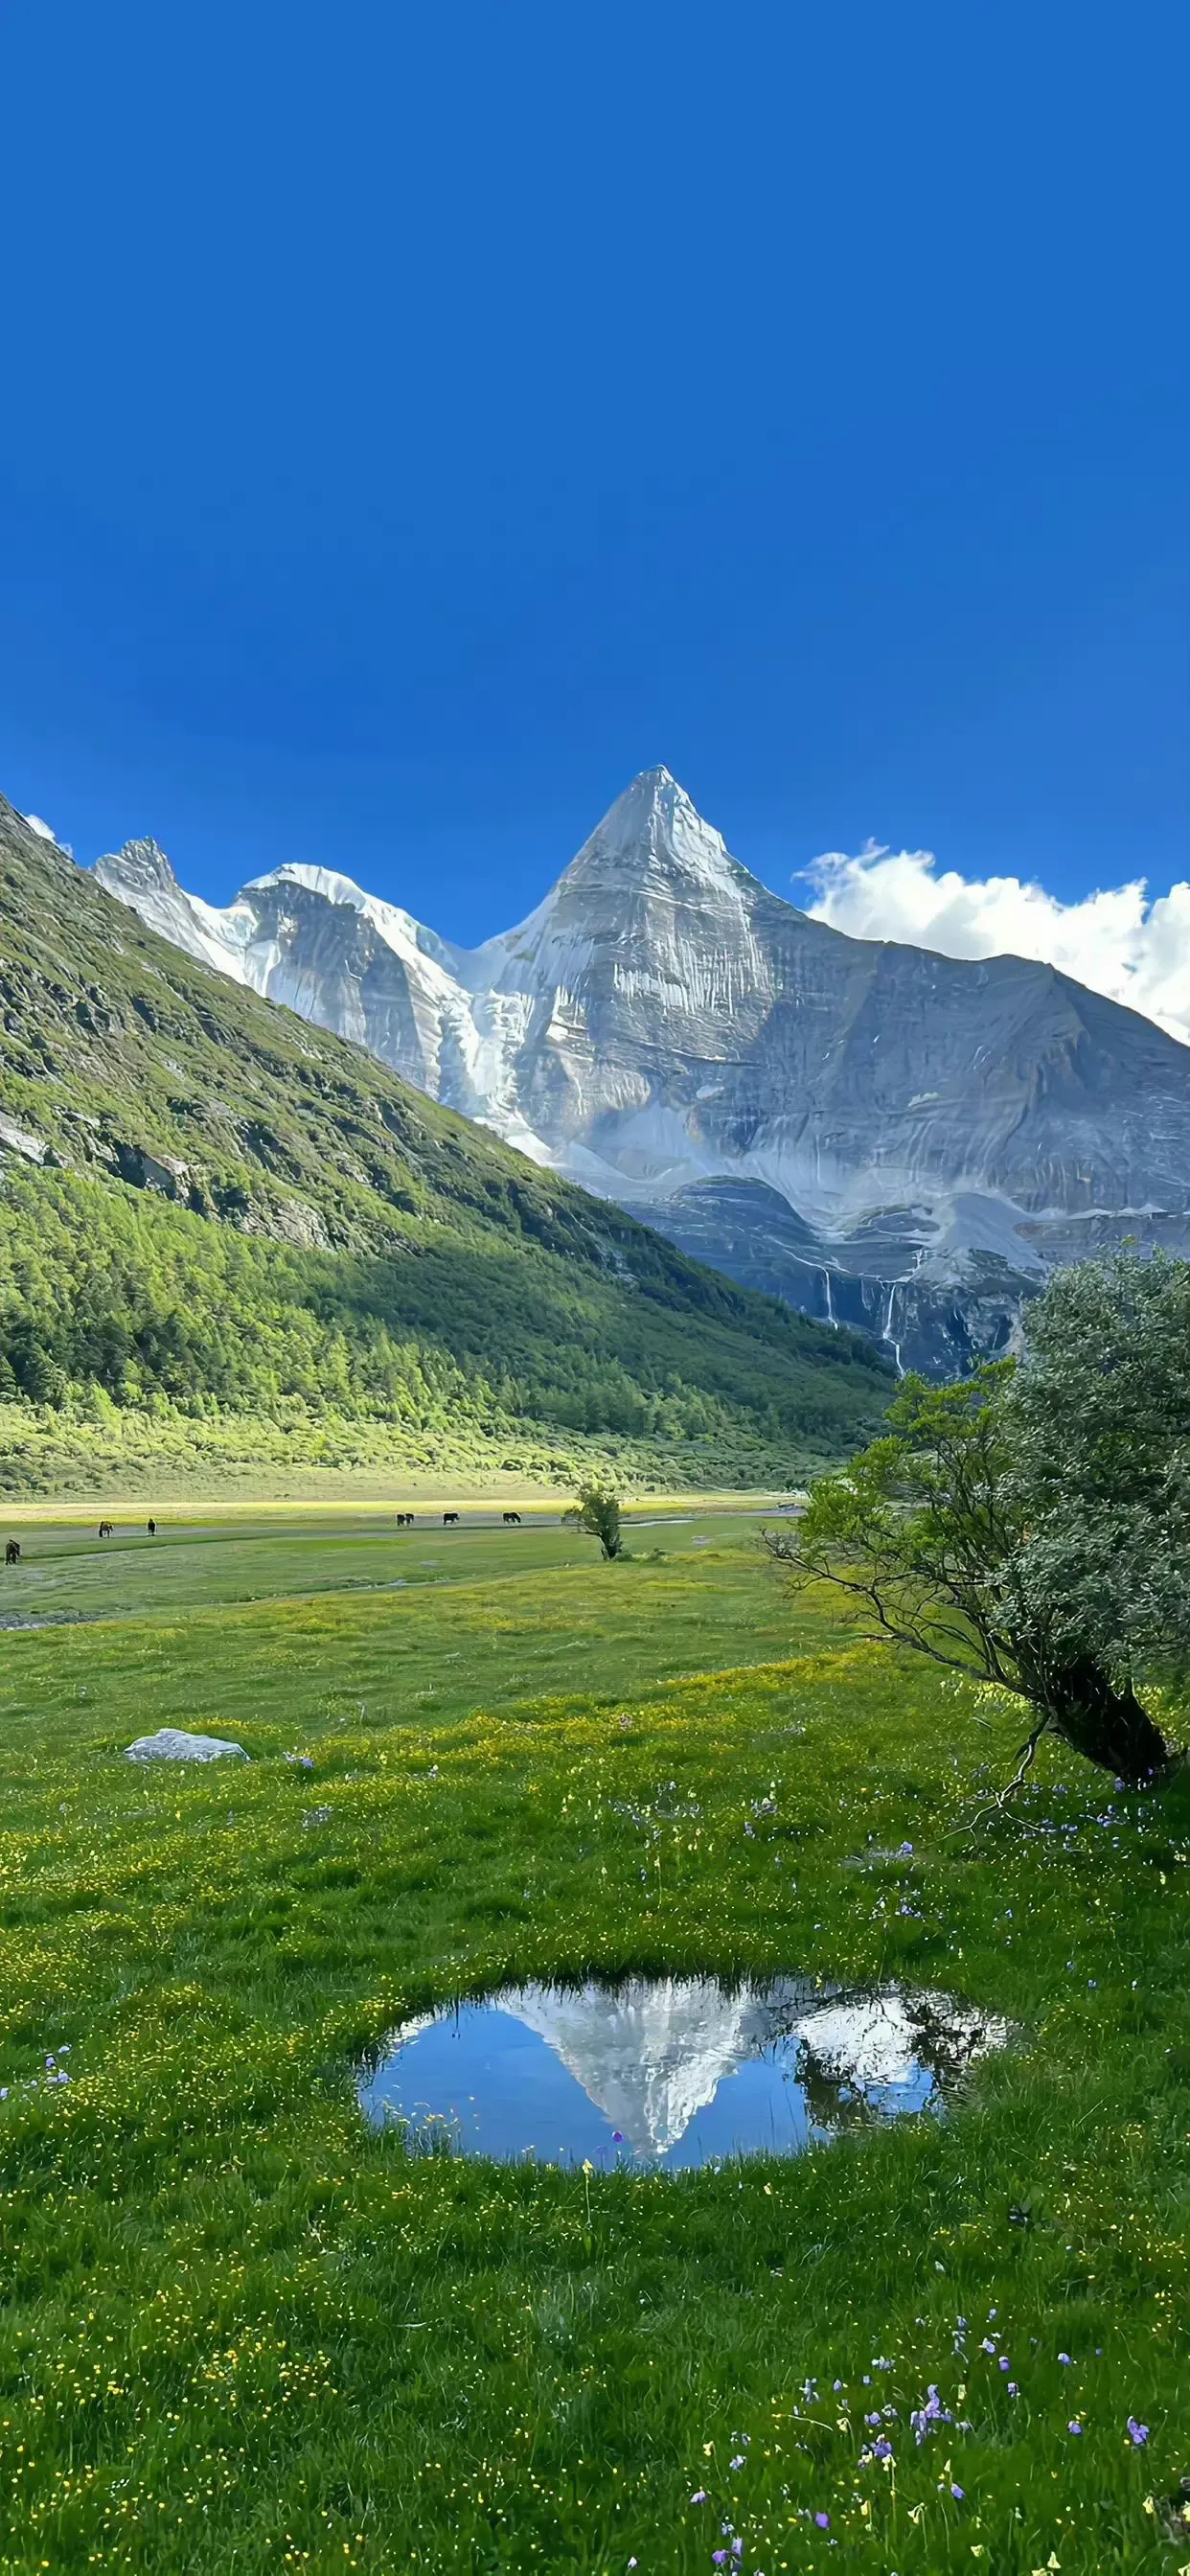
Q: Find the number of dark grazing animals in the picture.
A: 6